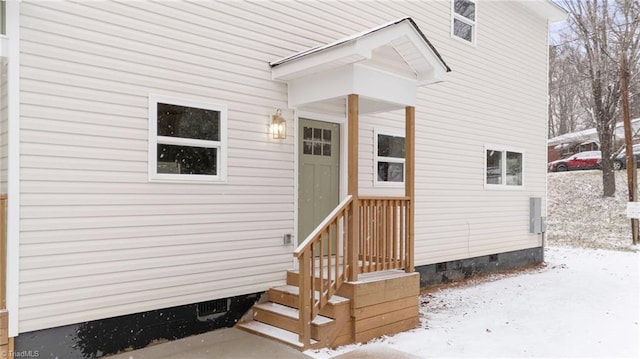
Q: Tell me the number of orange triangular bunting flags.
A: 0